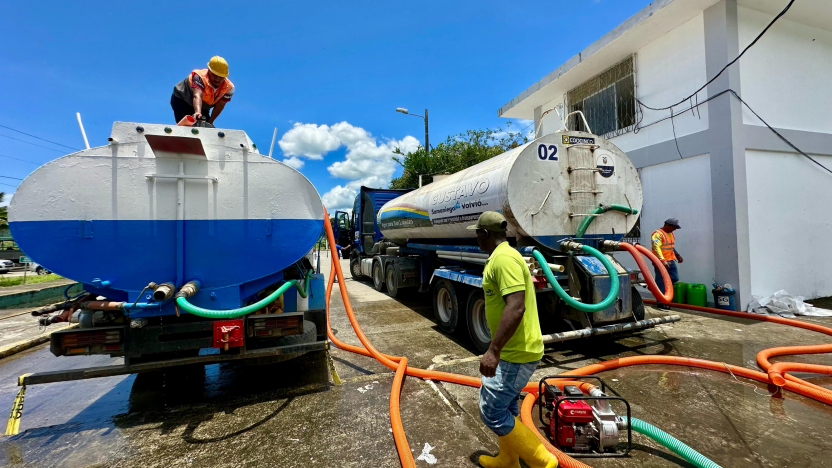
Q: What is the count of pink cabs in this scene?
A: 0